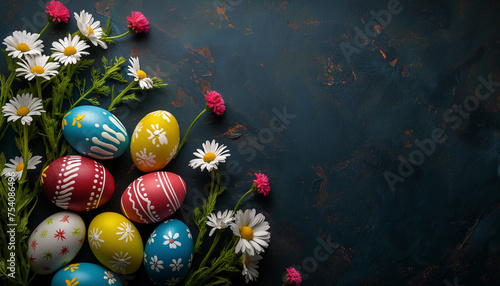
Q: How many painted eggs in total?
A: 8